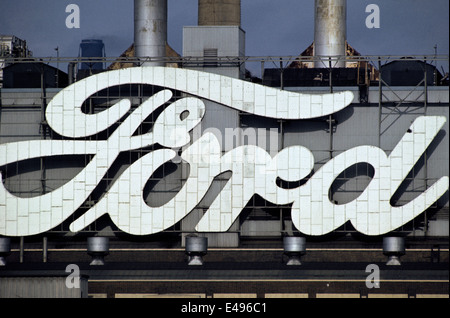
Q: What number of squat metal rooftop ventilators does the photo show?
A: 5